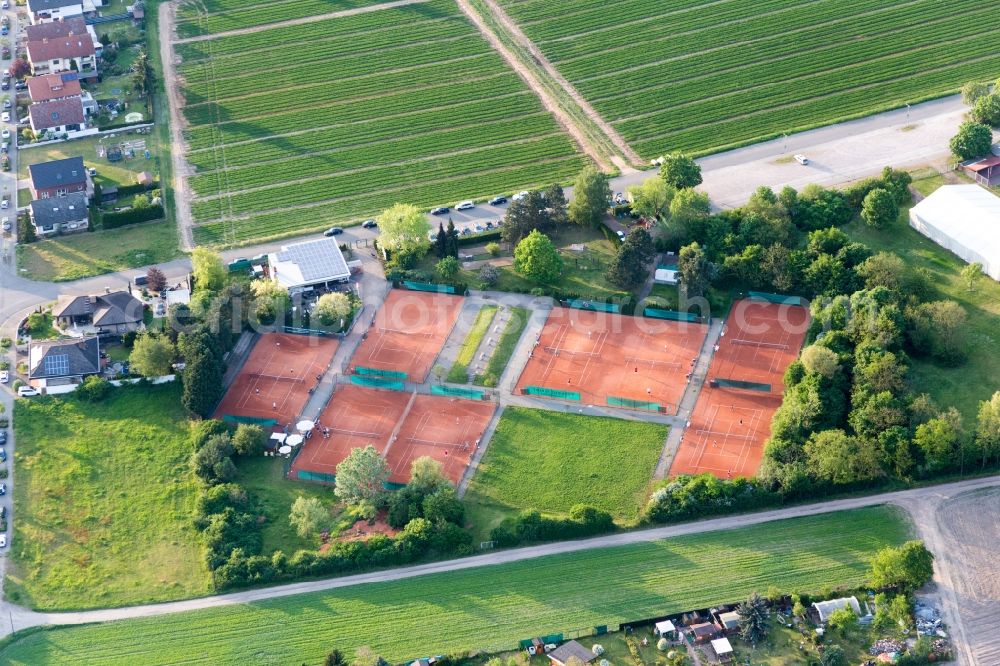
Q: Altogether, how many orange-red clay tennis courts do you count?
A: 8